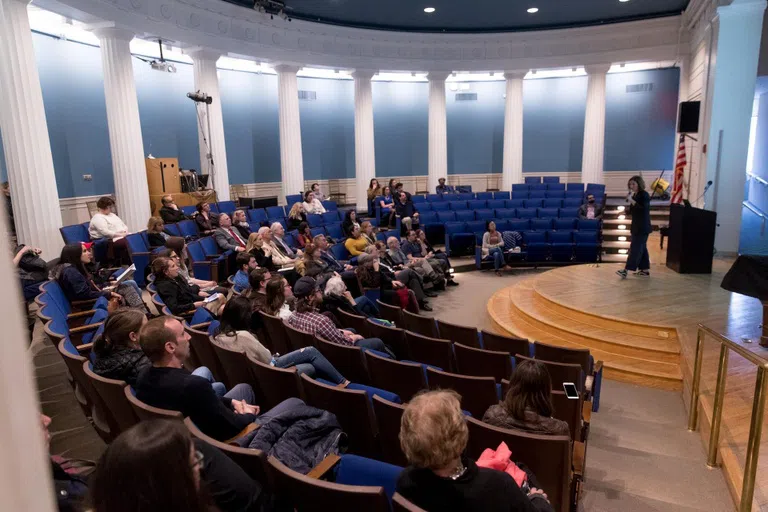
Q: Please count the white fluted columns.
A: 8